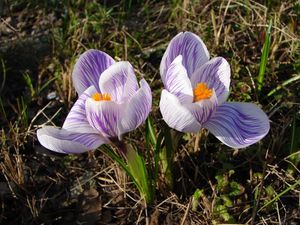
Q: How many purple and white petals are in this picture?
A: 12